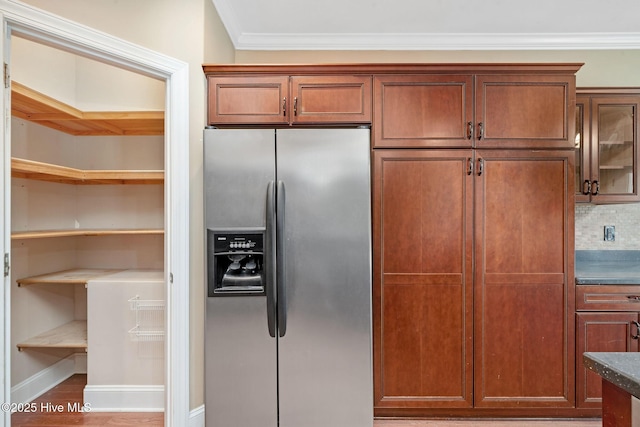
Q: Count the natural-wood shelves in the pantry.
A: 5